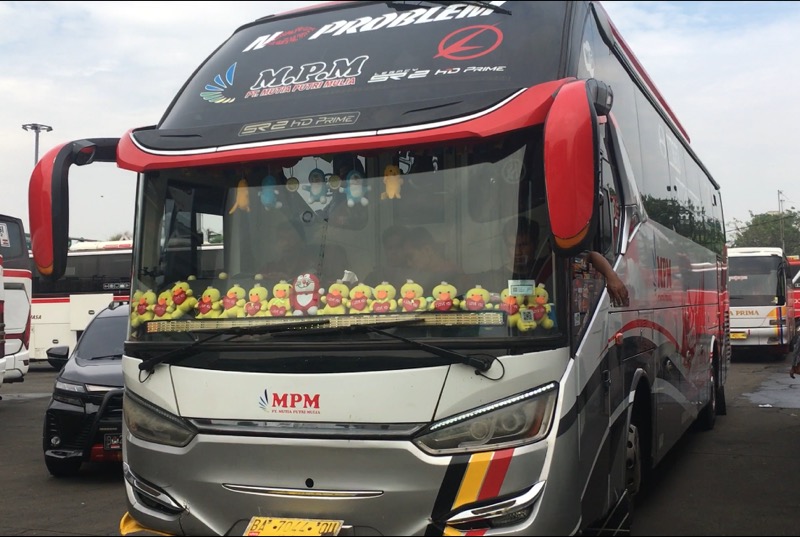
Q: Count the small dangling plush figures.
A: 5